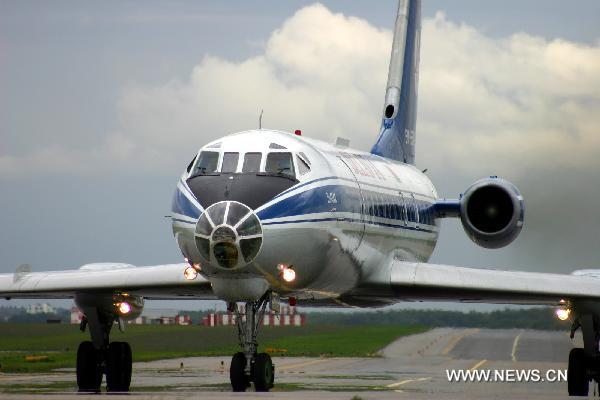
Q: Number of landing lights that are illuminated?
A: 4